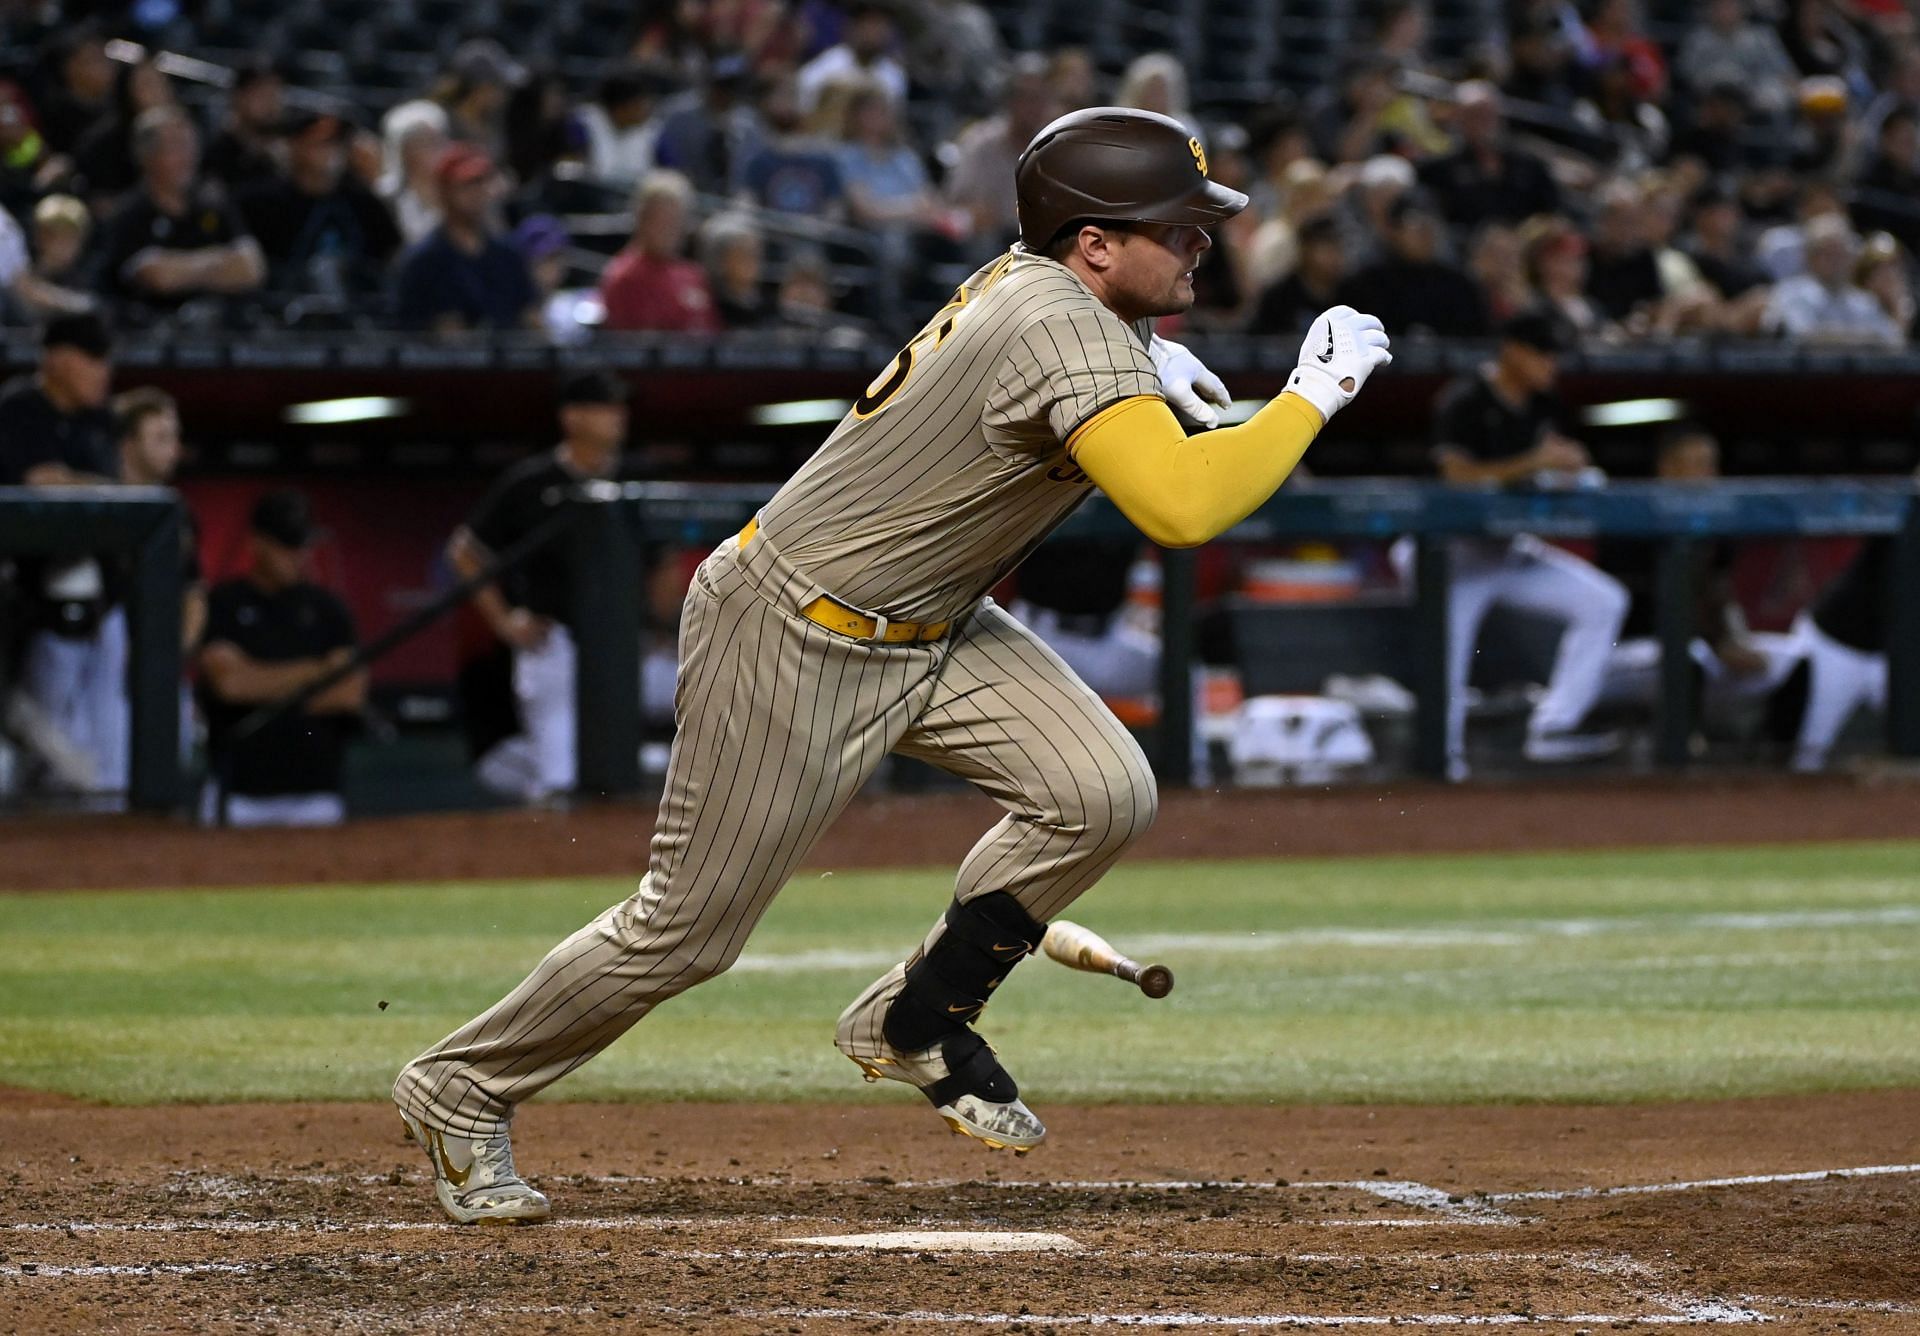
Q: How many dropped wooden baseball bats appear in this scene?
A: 1